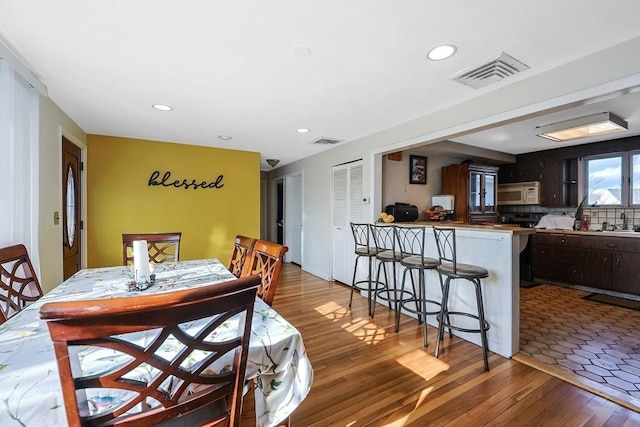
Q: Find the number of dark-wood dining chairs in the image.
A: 5